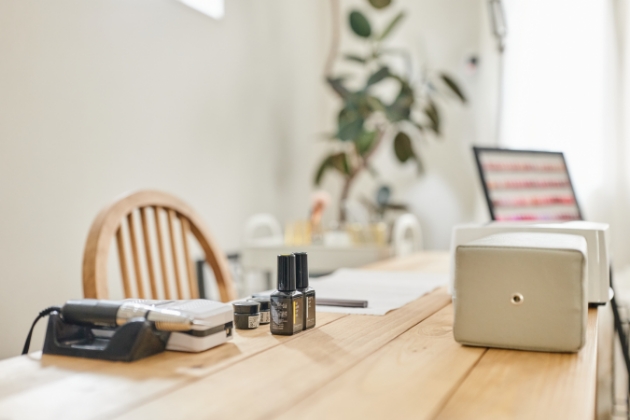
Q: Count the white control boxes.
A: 1